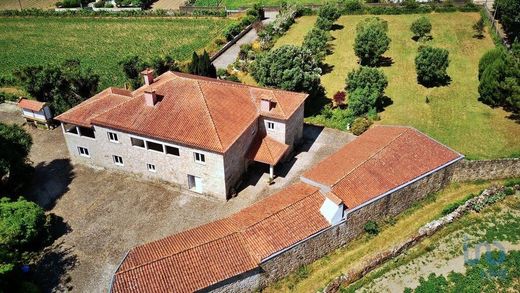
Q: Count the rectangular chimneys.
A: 3